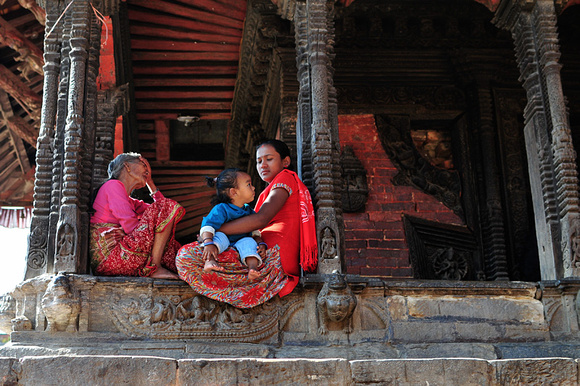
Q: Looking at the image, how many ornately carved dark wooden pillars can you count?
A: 3